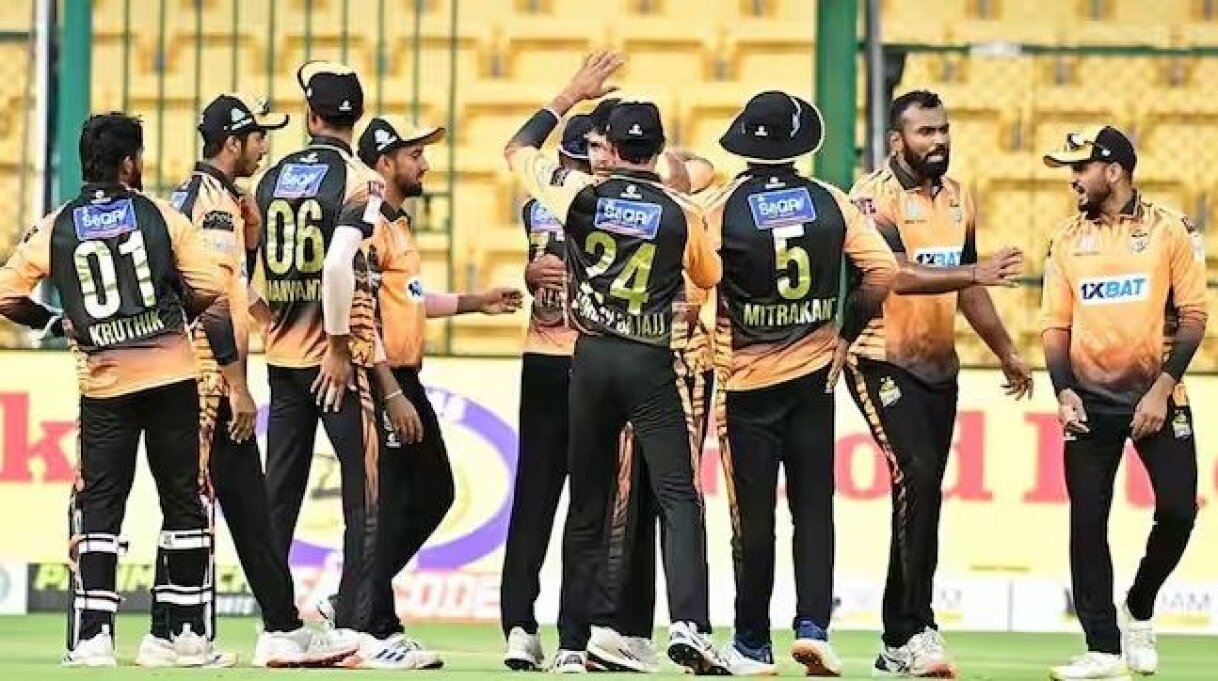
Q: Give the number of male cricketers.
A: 10